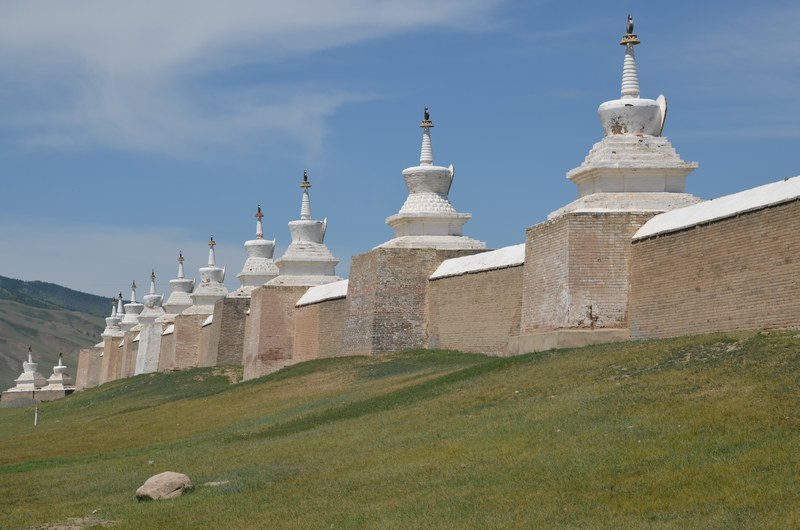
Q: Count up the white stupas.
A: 12